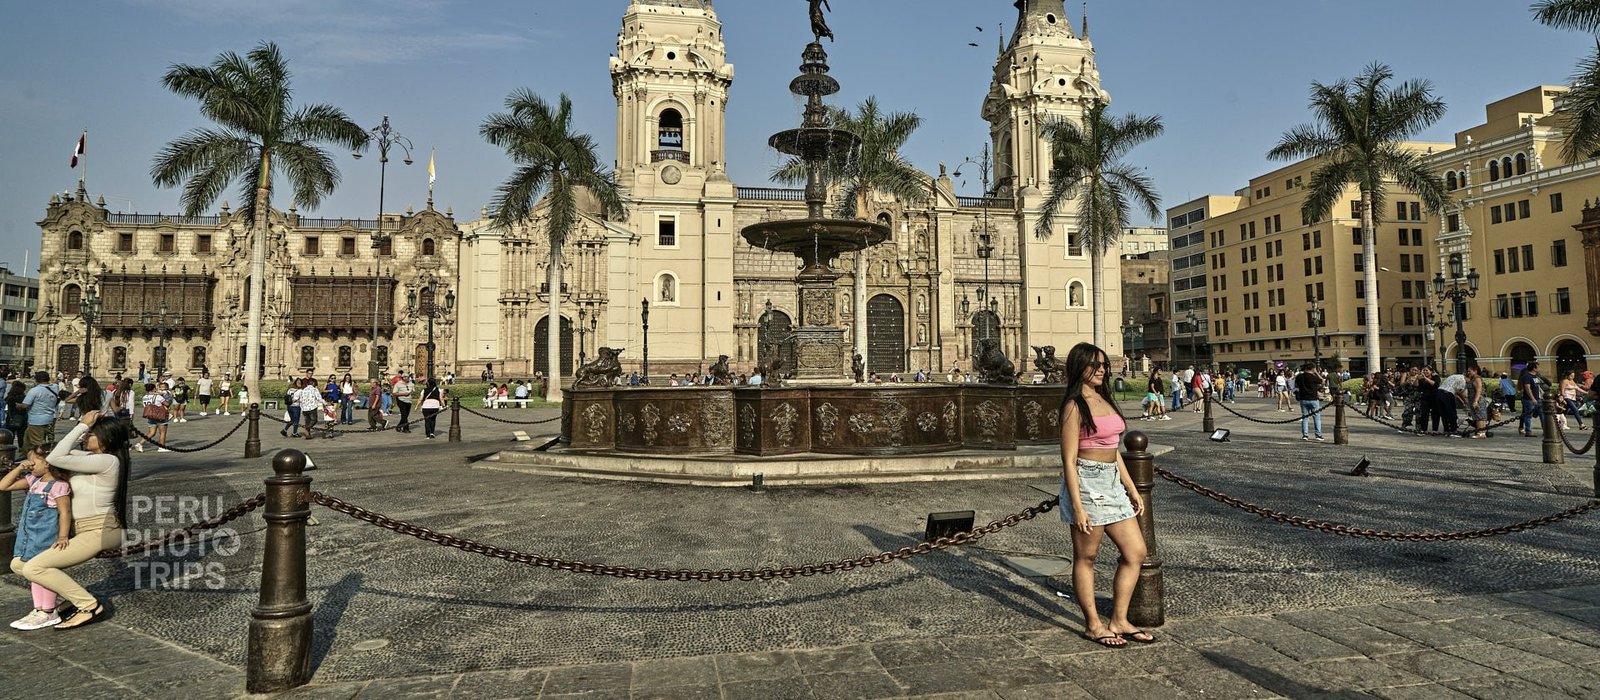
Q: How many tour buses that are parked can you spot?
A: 0